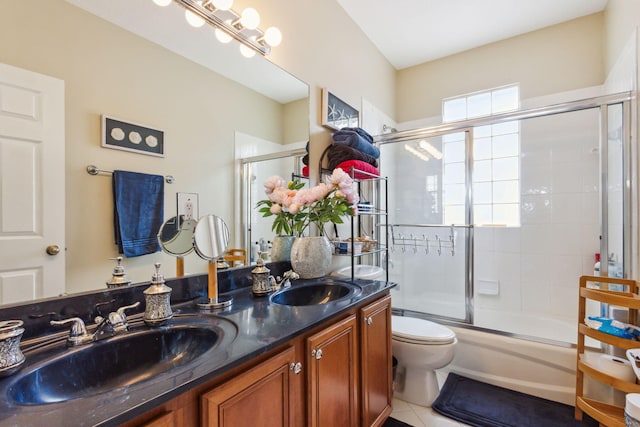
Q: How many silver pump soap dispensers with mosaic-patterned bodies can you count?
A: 2